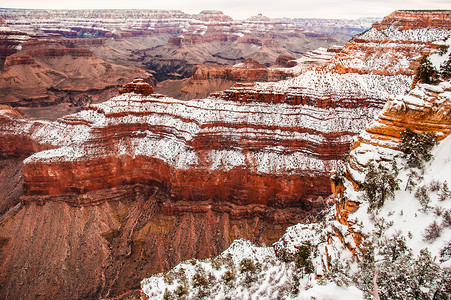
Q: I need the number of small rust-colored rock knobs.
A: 1